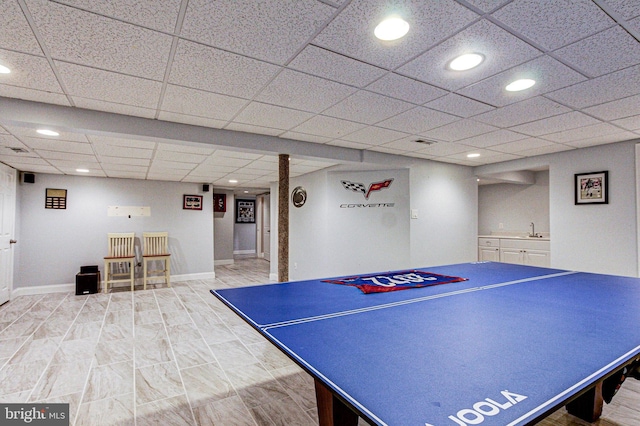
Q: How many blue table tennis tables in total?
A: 1